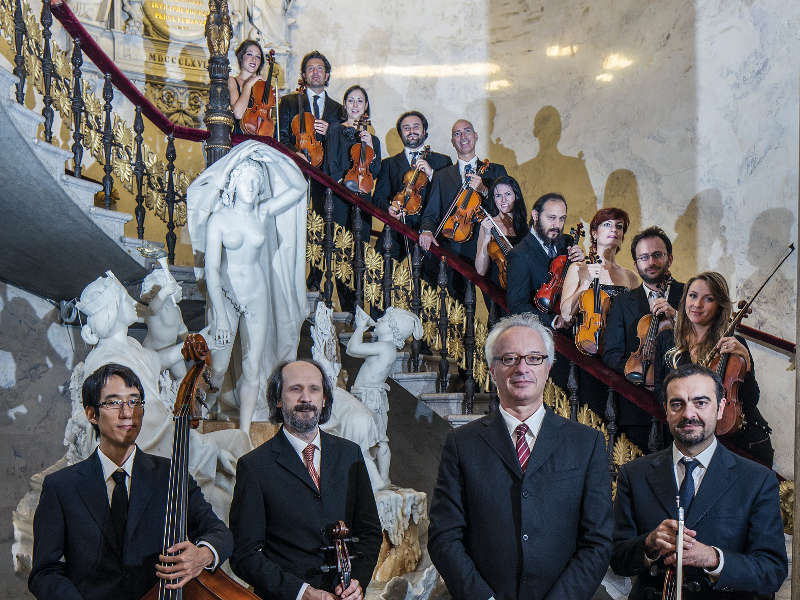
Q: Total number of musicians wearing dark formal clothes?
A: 14